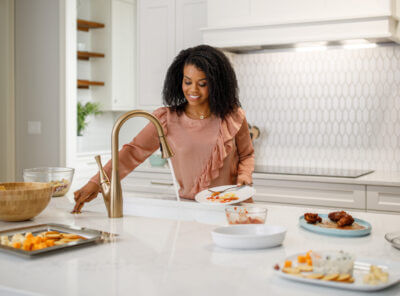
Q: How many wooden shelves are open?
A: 3